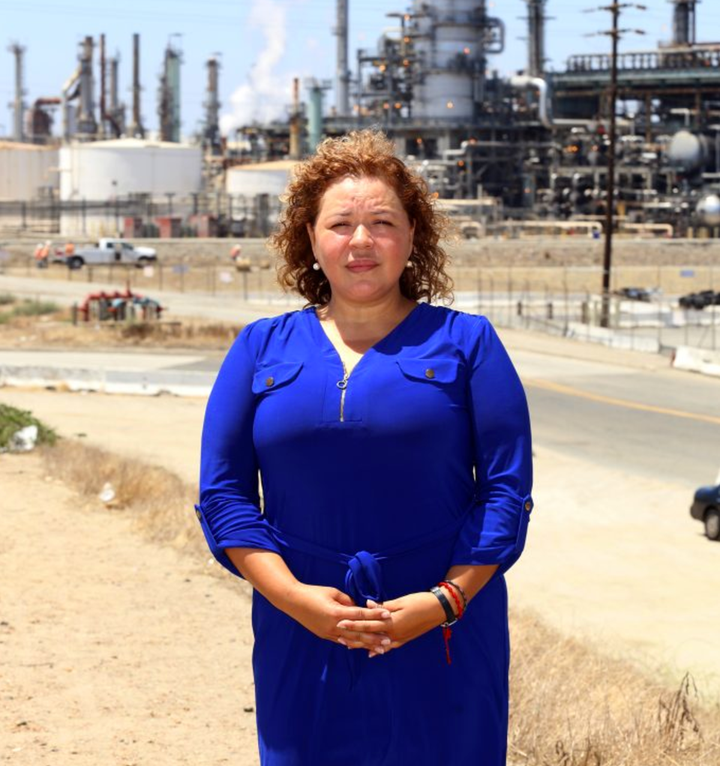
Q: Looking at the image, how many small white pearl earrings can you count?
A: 2